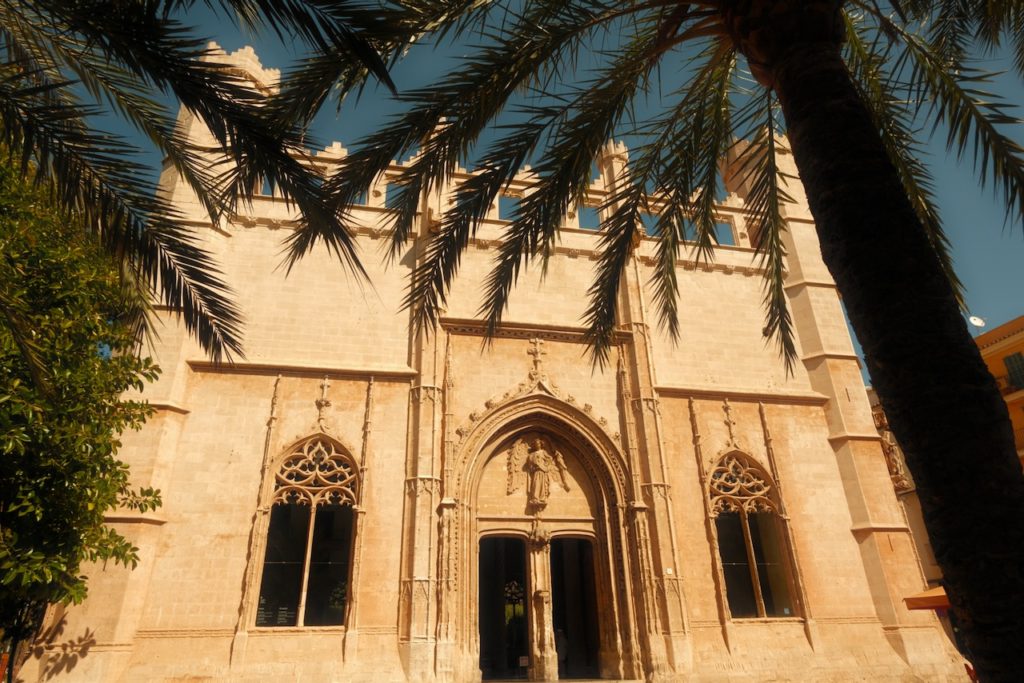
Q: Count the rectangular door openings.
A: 2